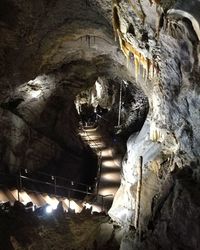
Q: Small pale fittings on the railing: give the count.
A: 4